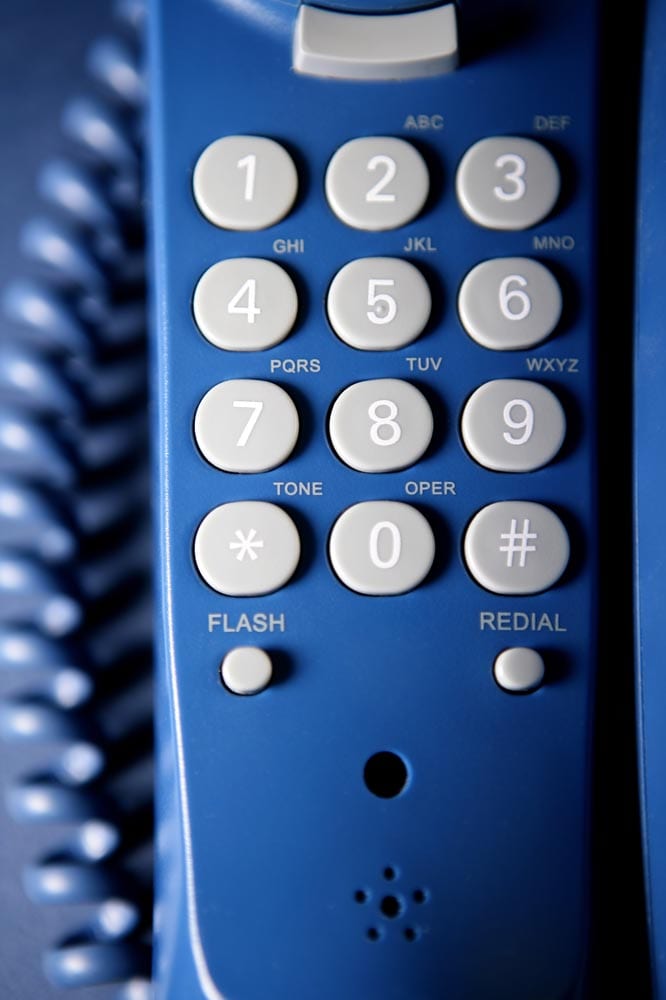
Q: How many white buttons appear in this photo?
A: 15